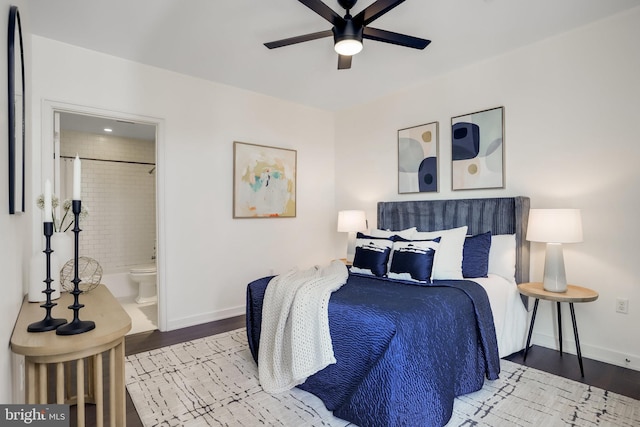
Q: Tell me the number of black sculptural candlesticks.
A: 2